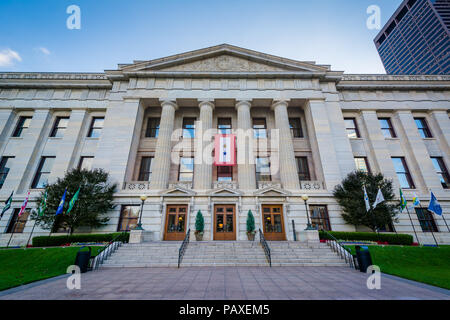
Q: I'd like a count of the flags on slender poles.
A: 10